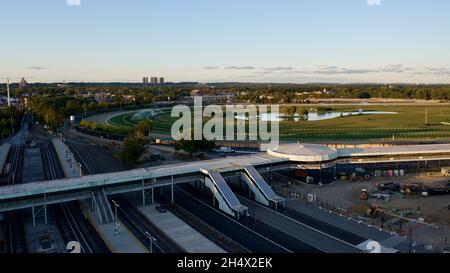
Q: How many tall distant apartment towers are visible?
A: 3